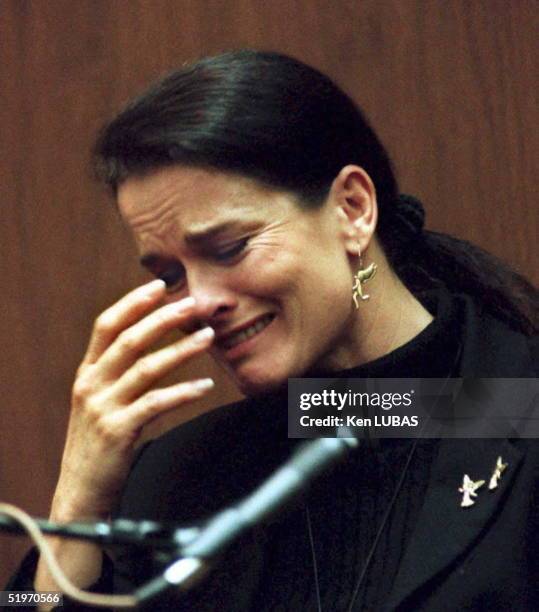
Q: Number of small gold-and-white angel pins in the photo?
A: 2